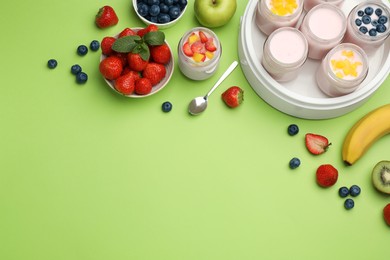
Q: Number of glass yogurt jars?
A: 7